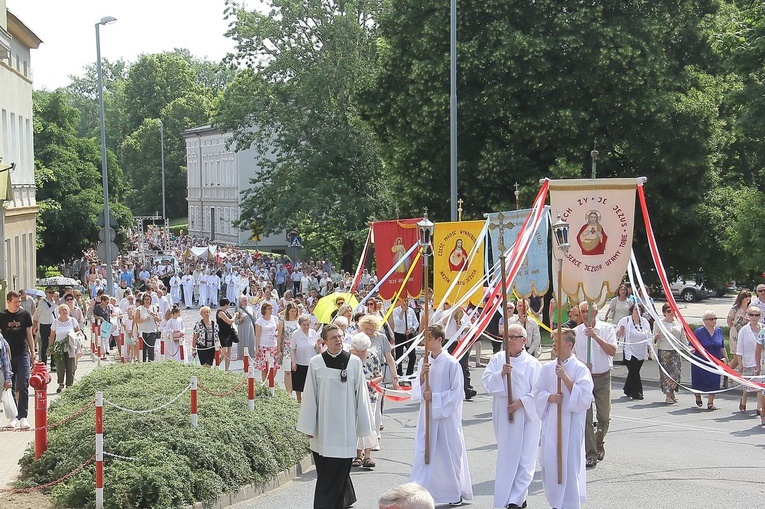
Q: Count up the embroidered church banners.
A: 4